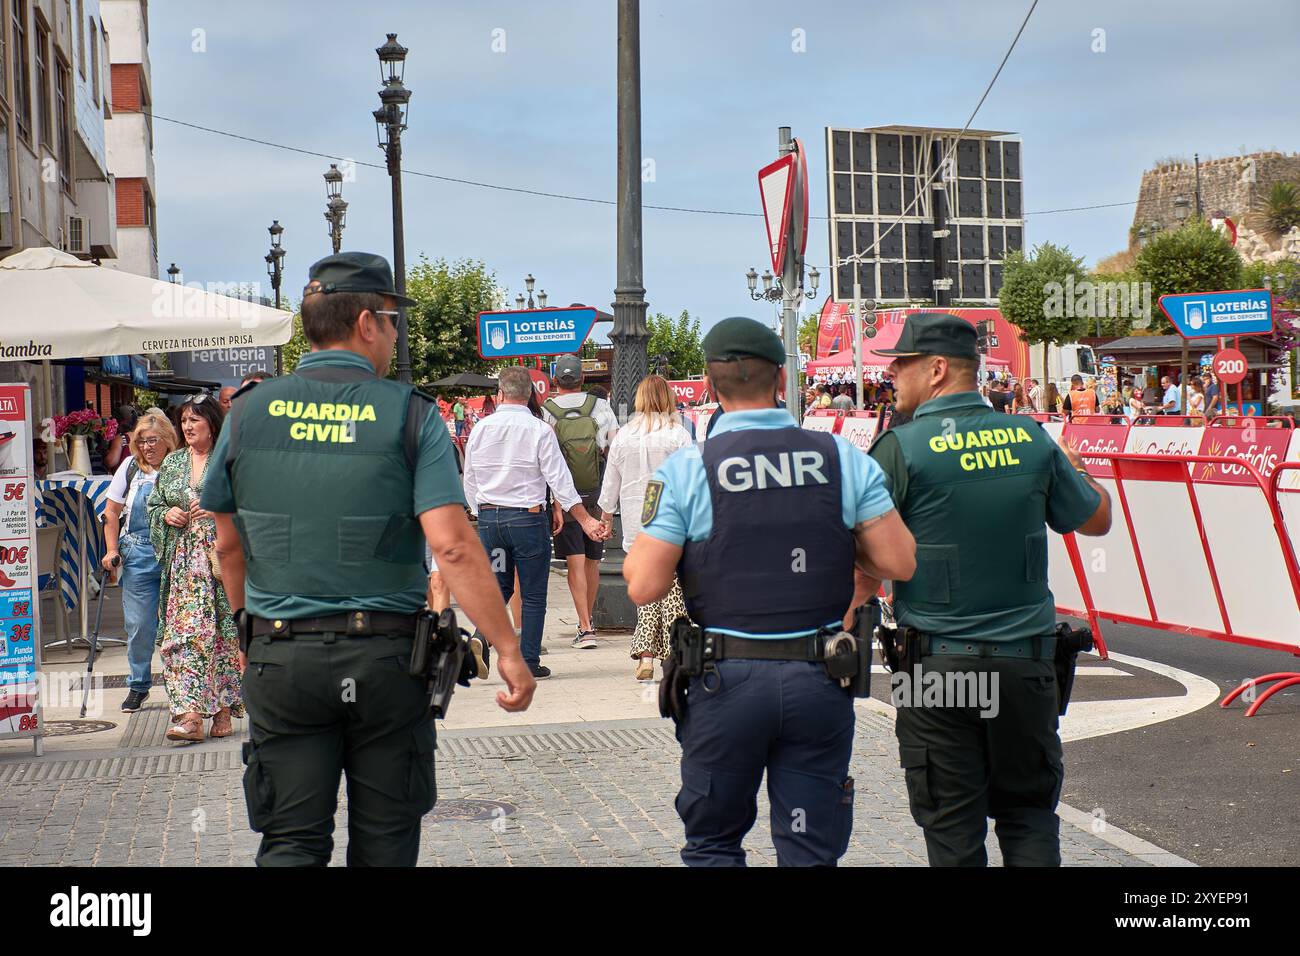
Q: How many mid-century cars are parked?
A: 0